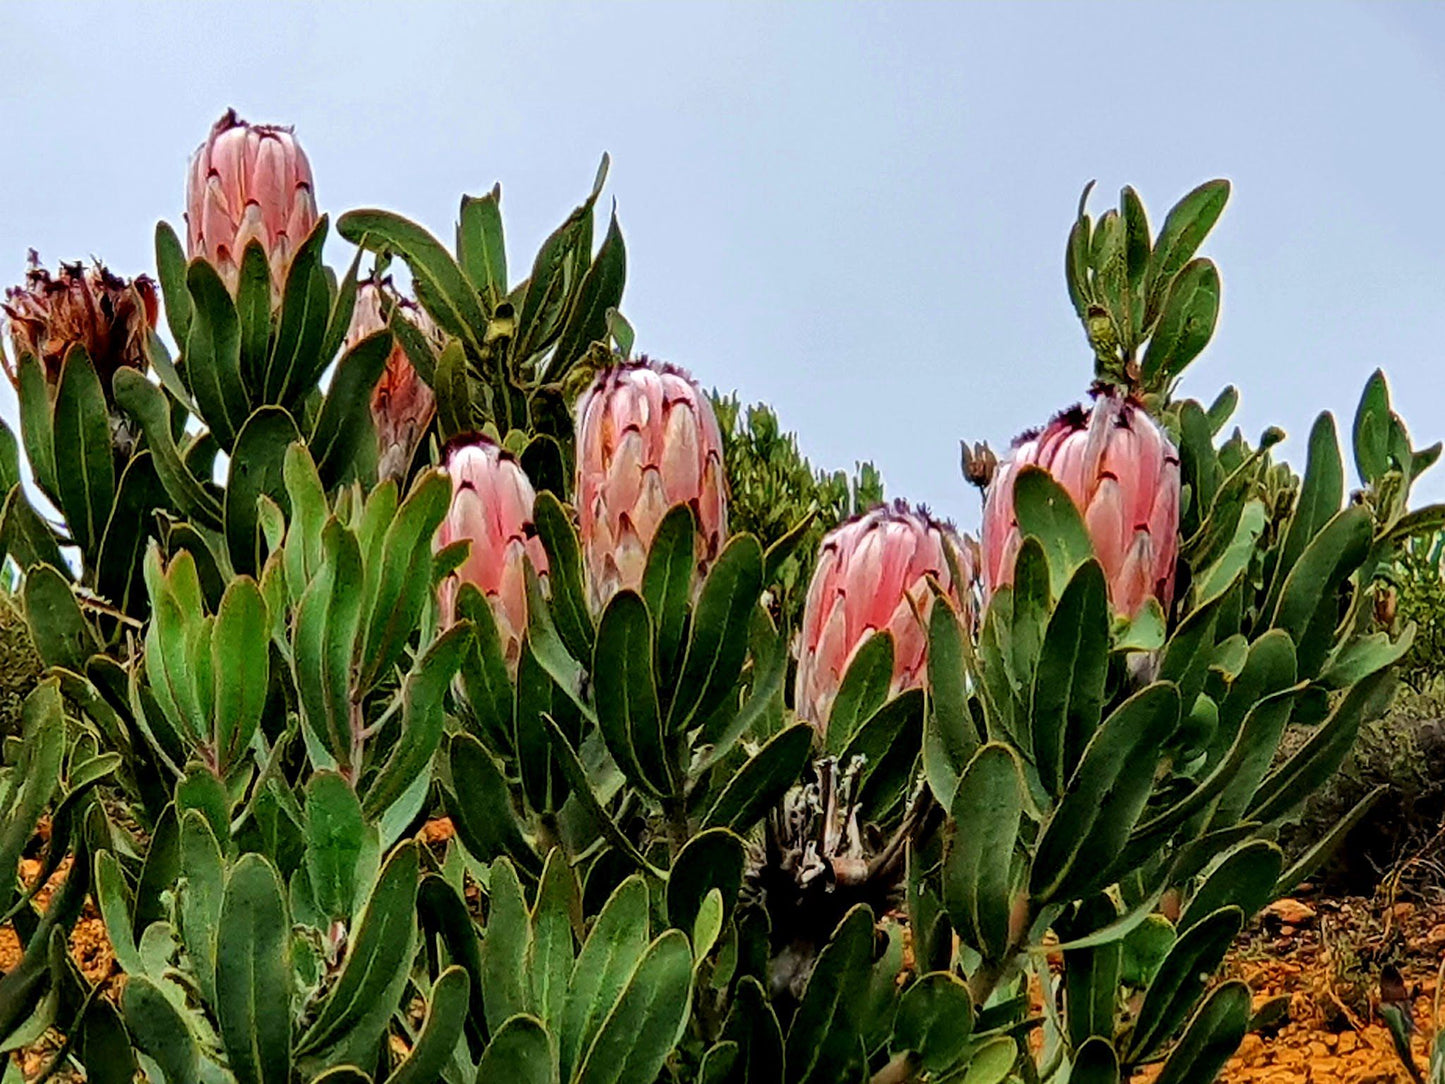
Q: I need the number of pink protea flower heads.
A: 6